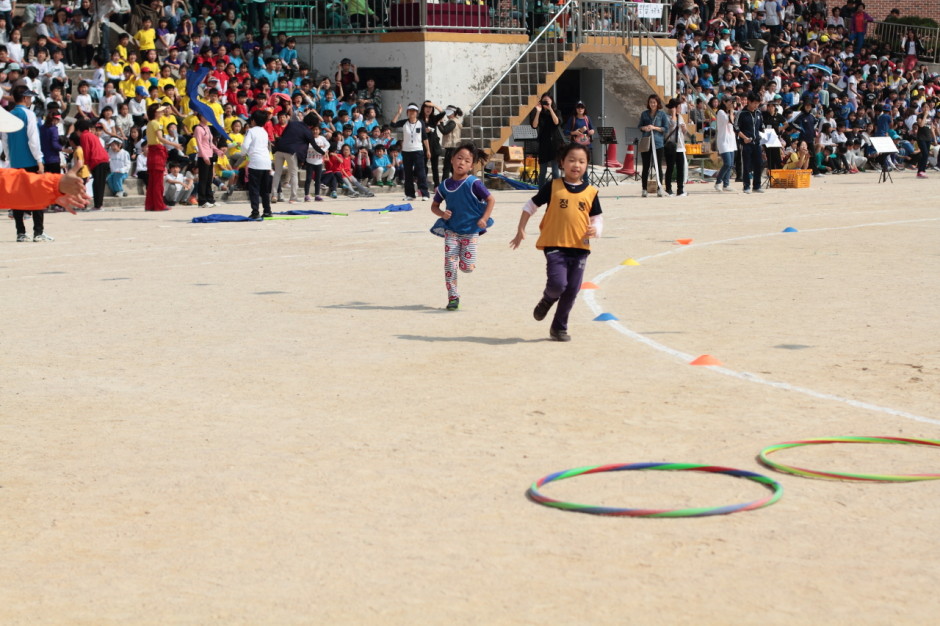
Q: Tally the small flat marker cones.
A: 6